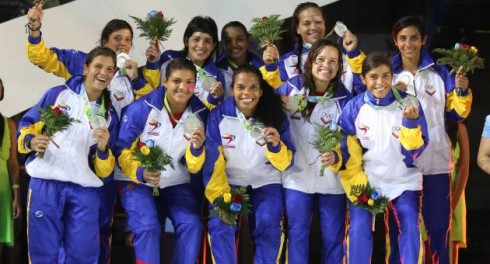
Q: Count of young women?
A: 10